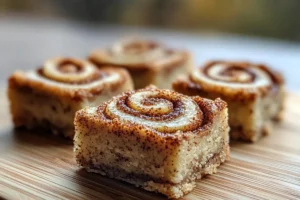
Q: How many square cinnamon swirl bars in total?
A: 4